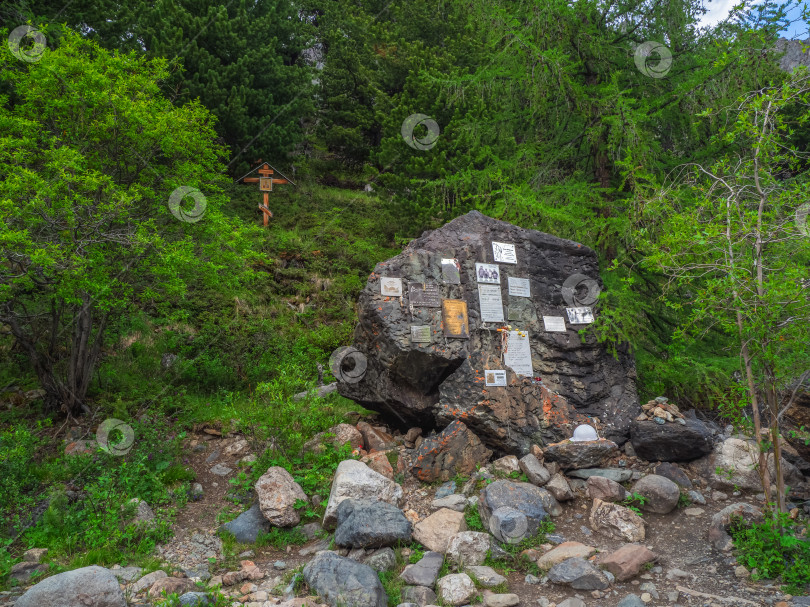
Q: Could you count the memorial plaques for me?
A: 13